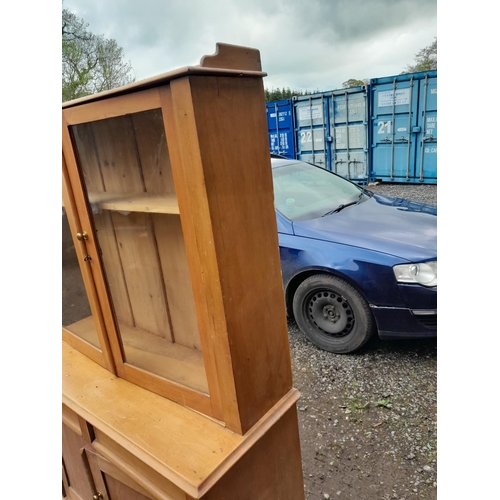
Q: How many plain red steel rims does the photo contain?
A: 0